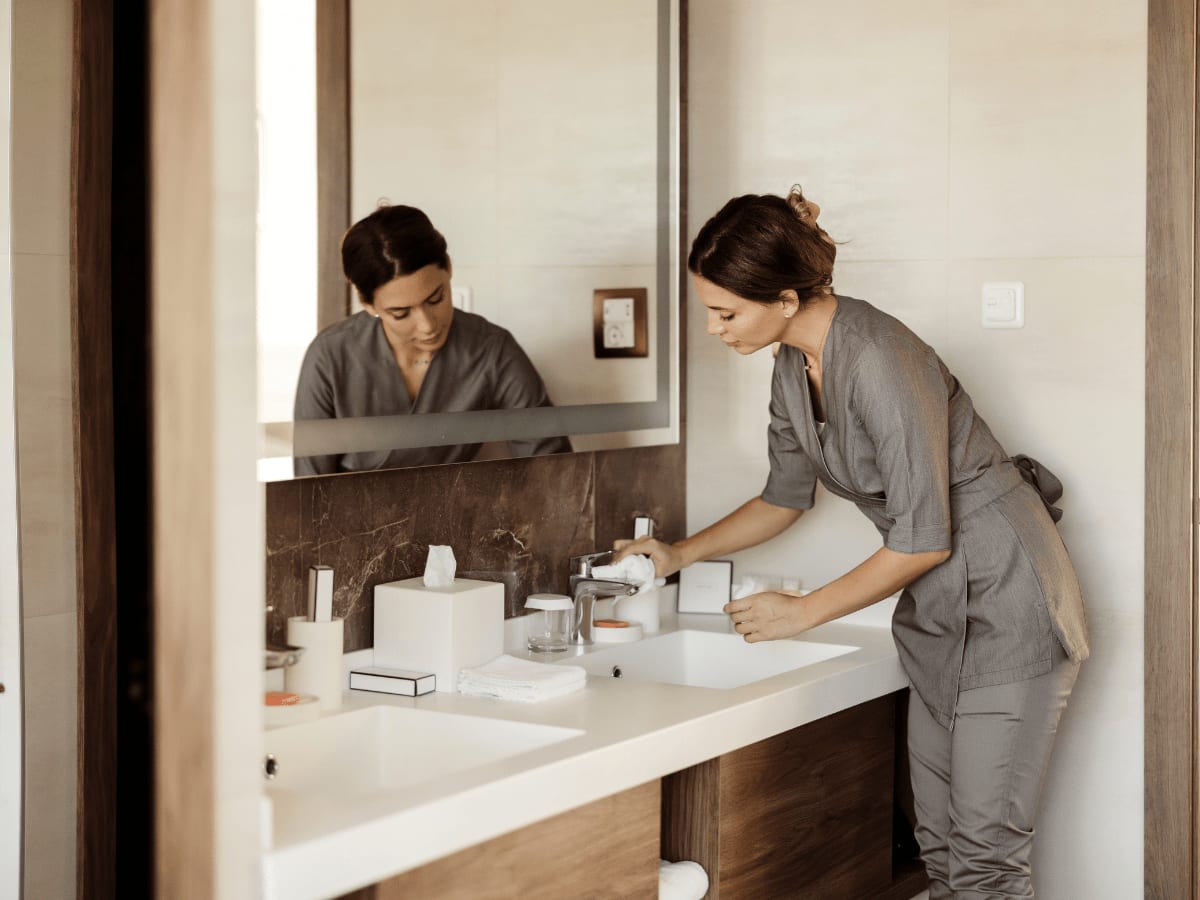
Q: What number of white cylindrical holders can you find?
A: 2